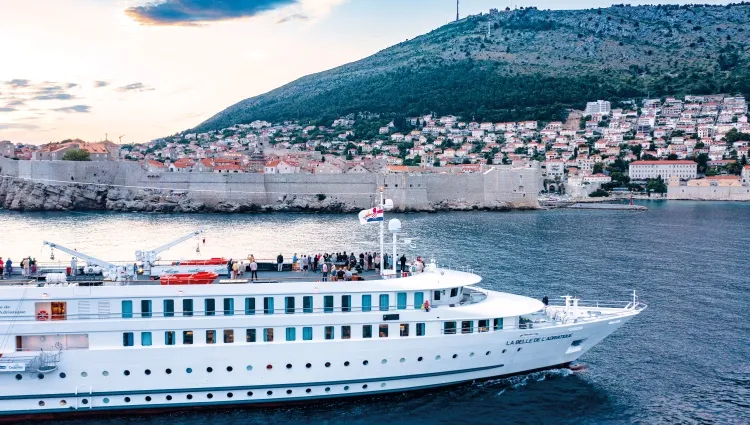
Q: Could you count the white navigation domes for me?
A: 2